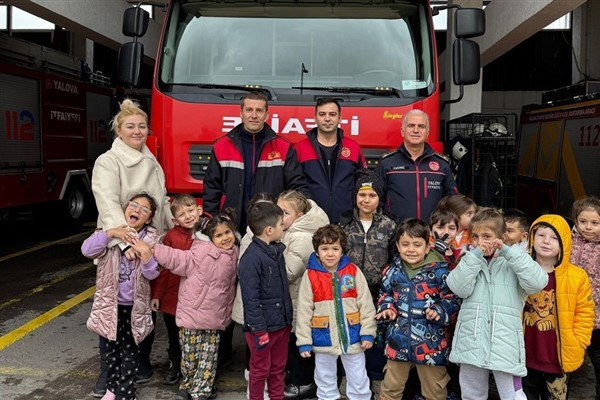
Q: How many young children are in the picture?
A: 15